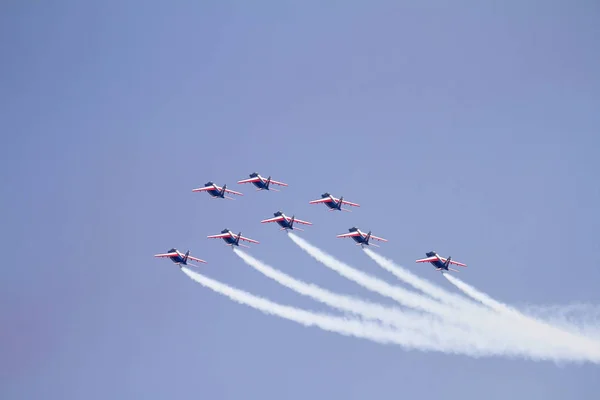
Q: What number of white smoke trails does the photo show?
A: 5